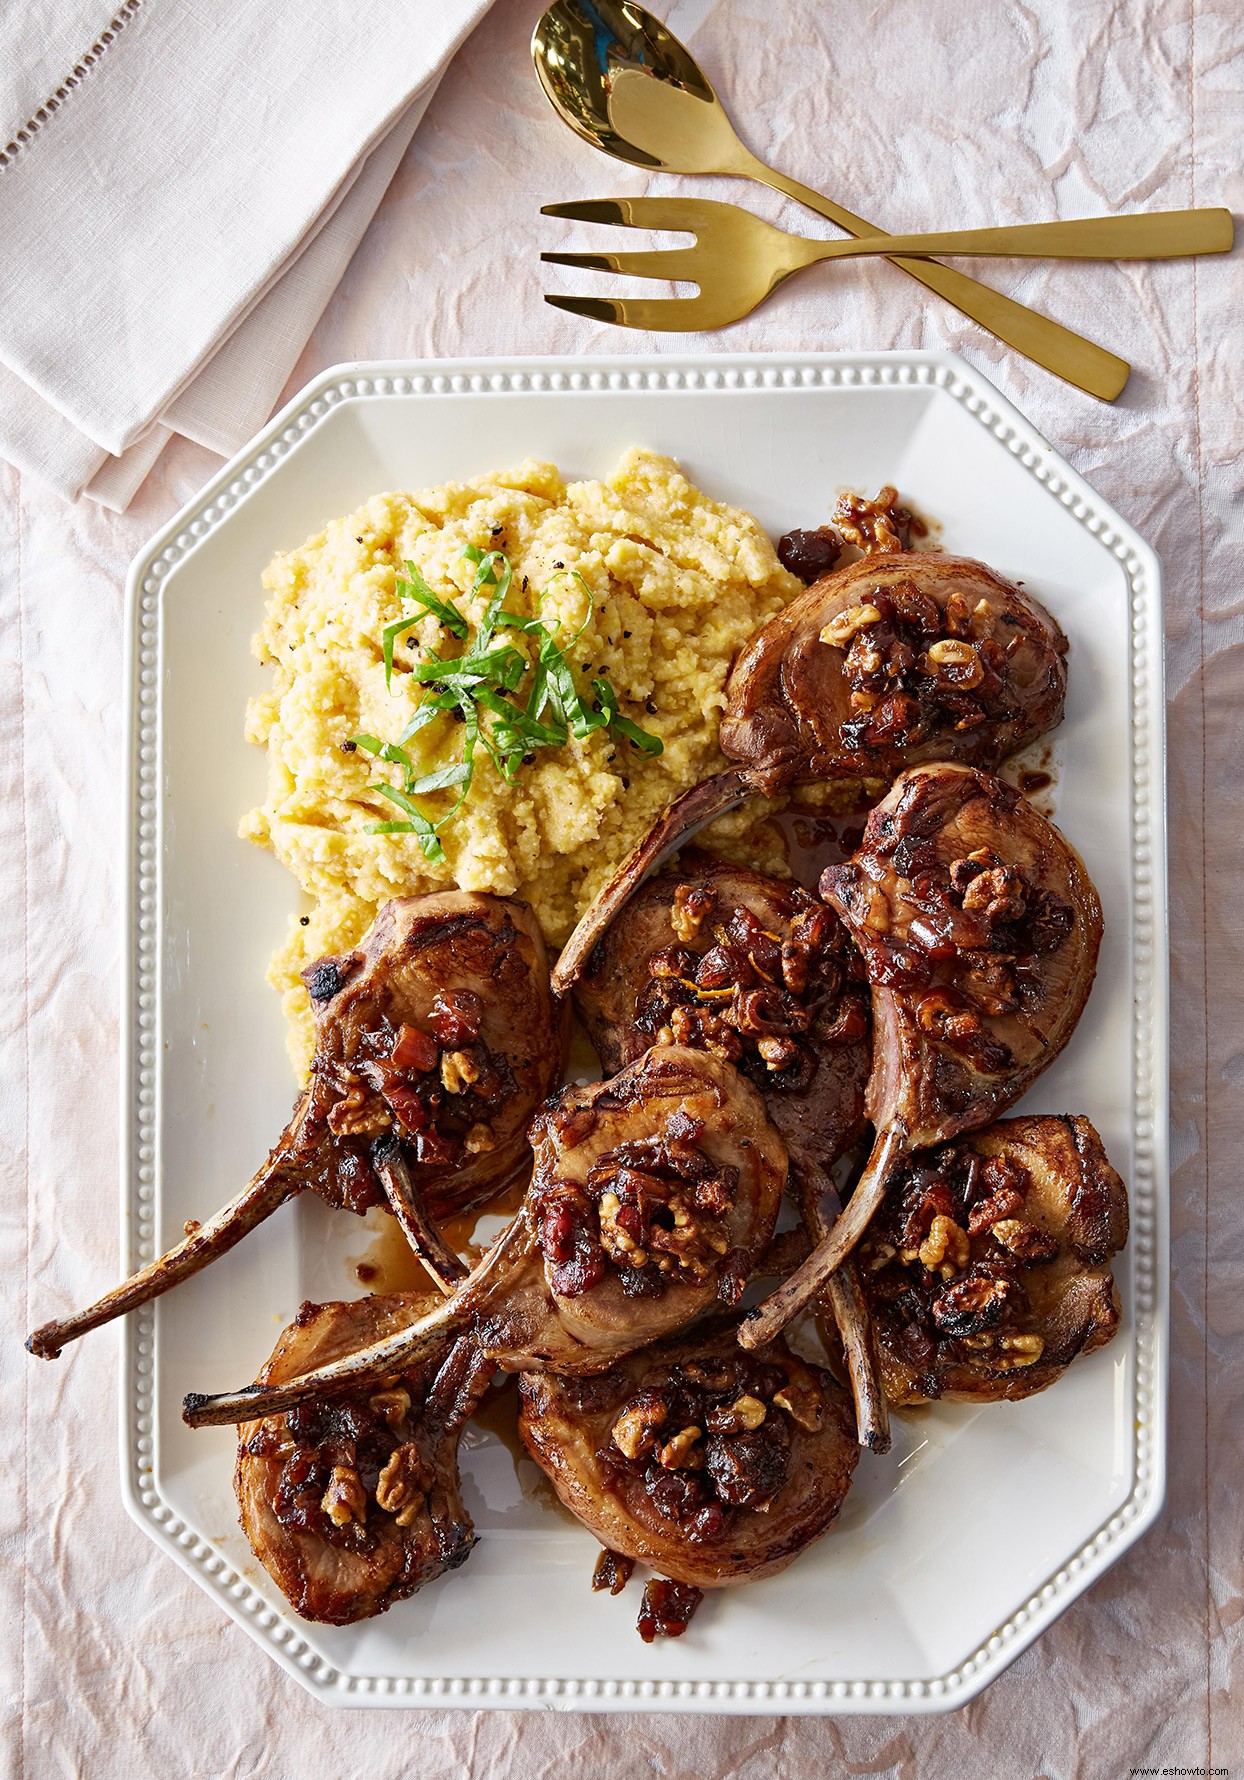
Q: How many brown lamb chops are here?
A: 8